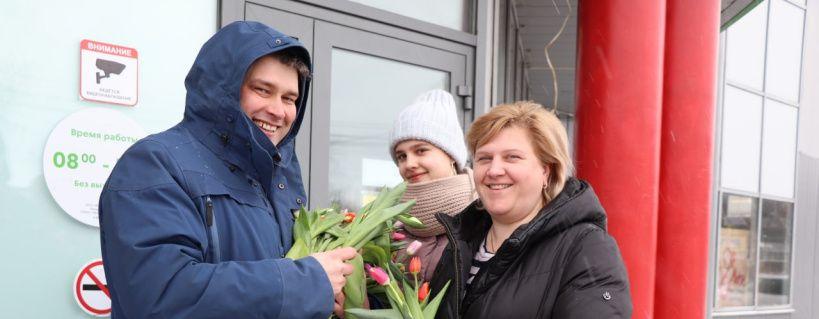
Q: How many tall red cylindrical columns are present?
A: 2